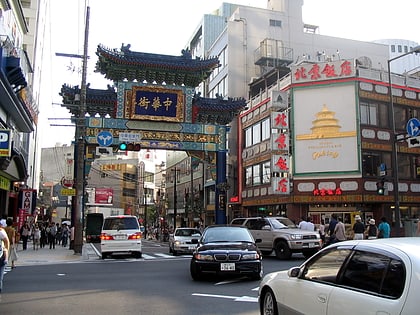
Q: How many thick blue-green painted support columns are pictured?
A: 2